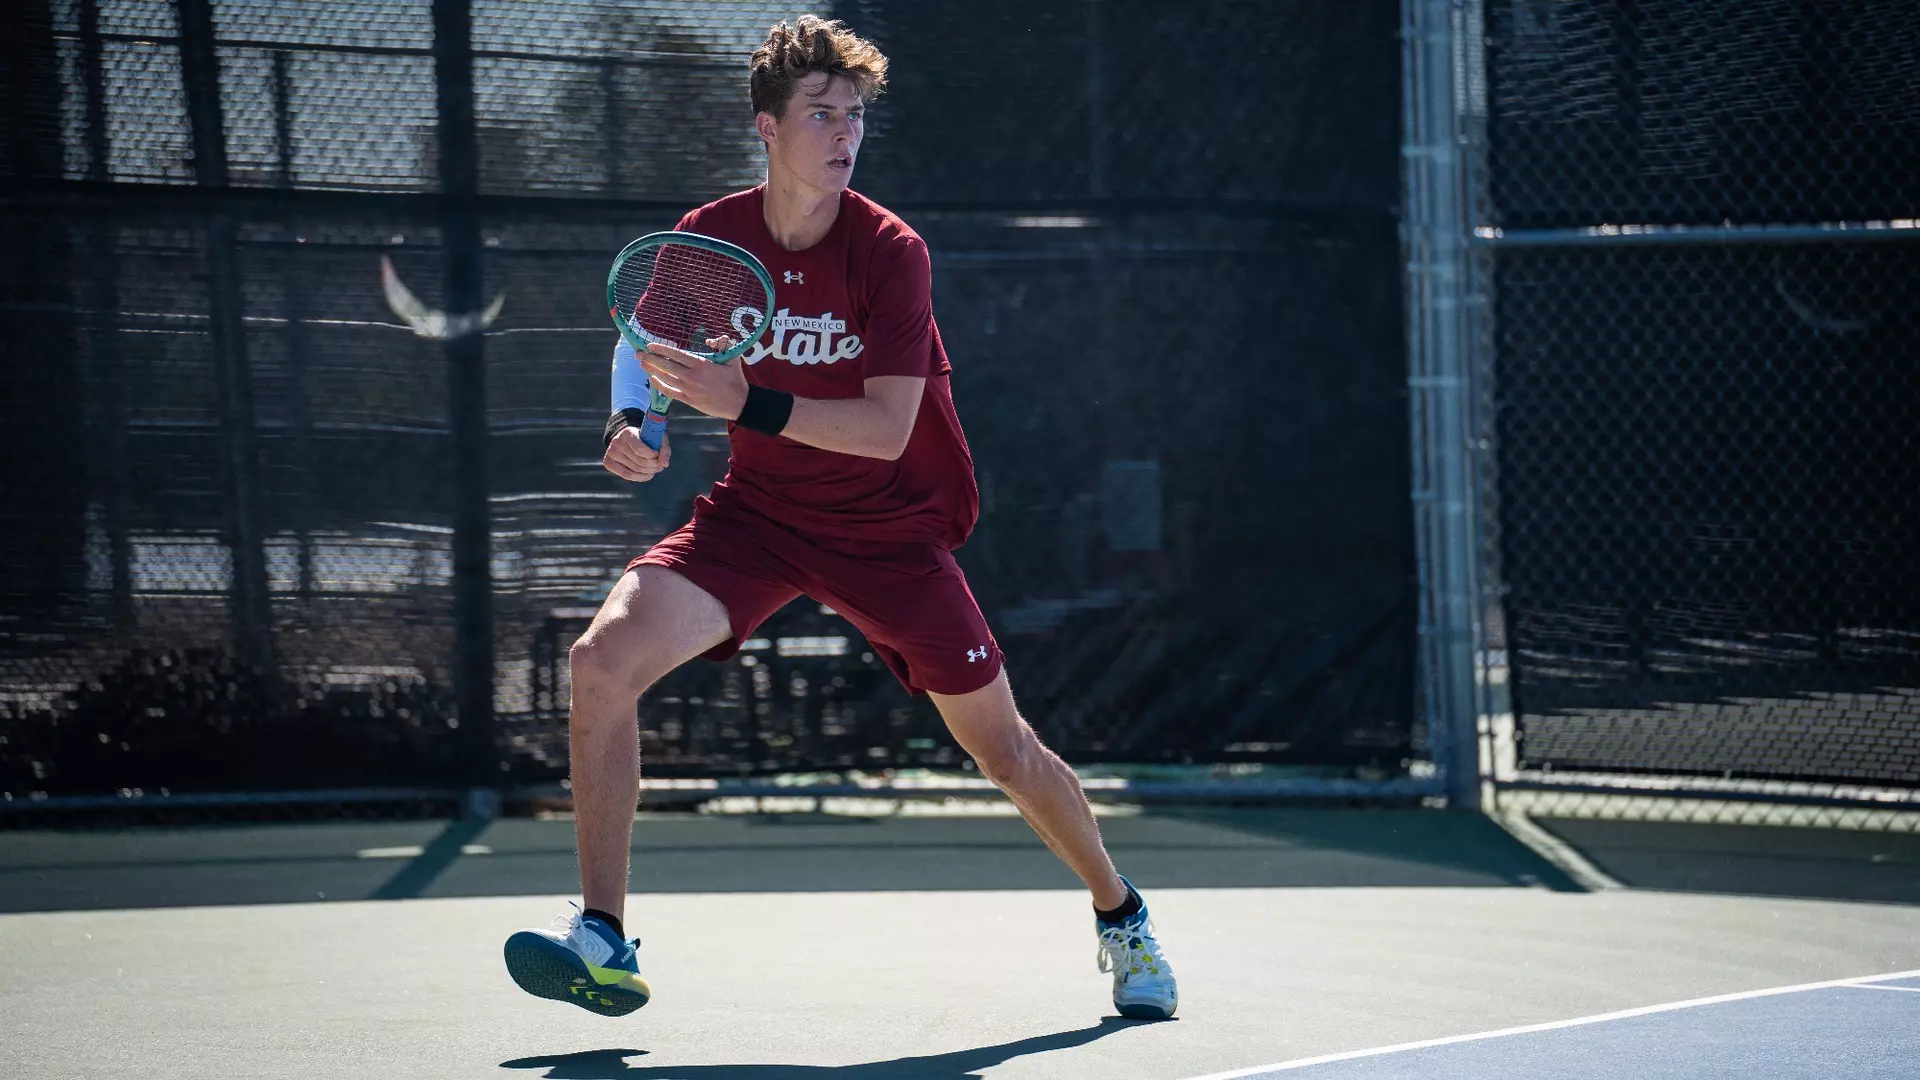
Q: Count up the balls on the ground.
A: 0